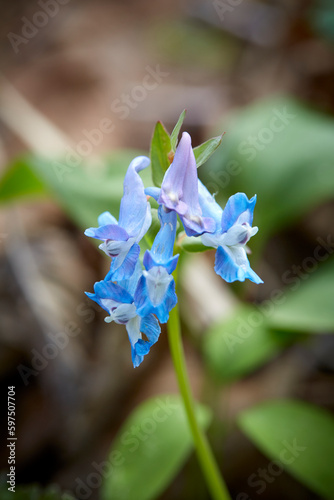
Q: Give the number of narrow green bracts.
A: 3